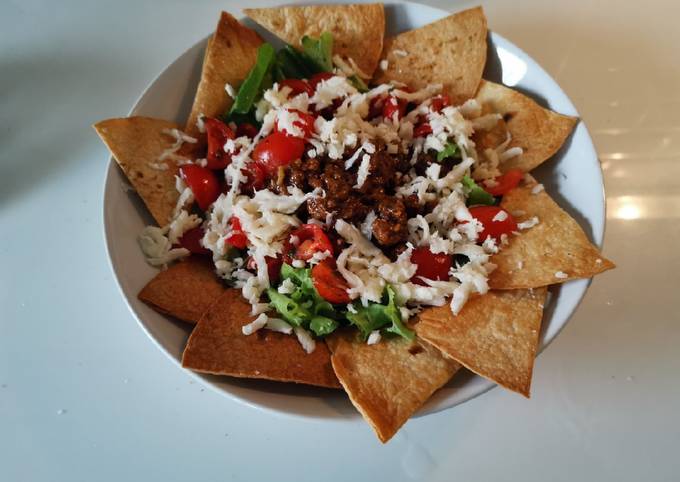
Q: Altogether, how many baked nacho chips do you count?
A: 10